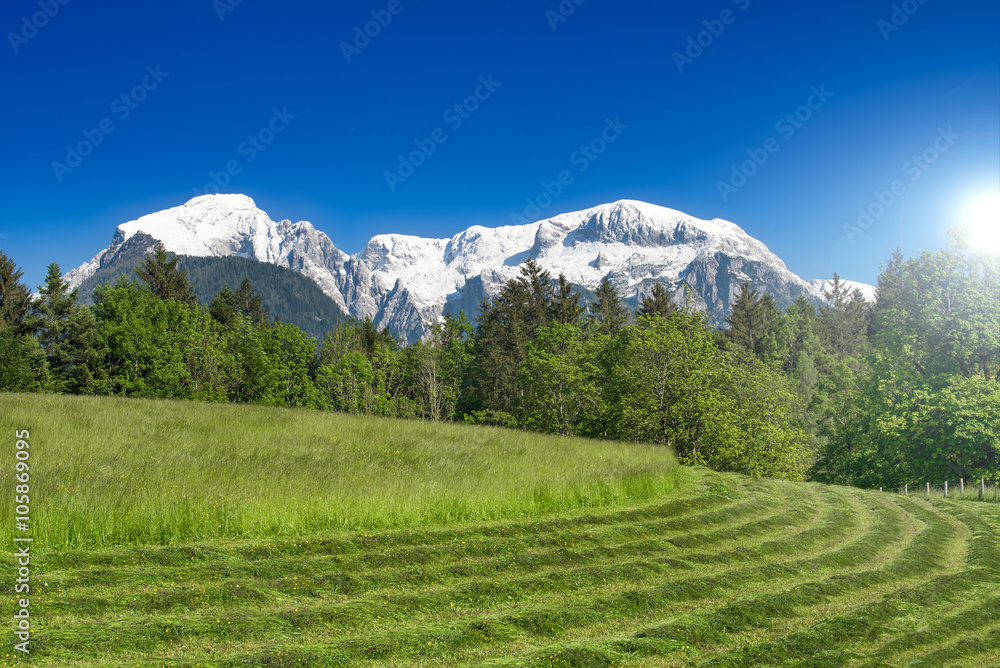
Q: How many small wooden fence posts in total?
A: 6